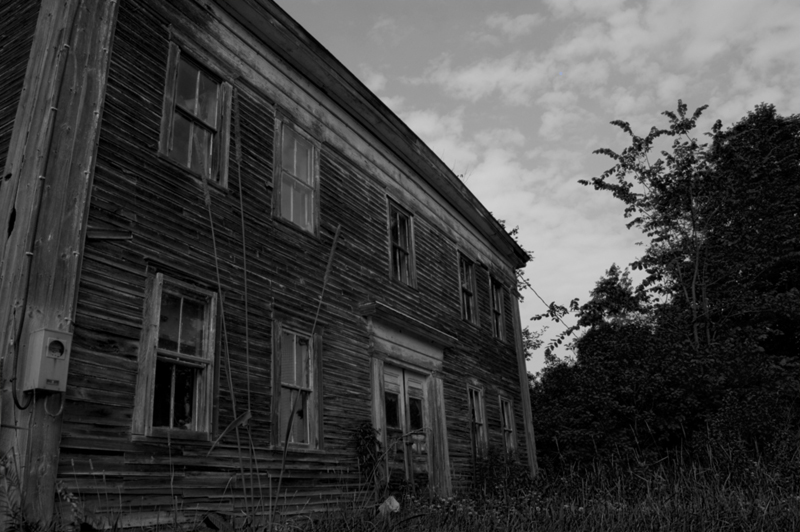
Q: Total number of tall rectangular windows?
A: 9